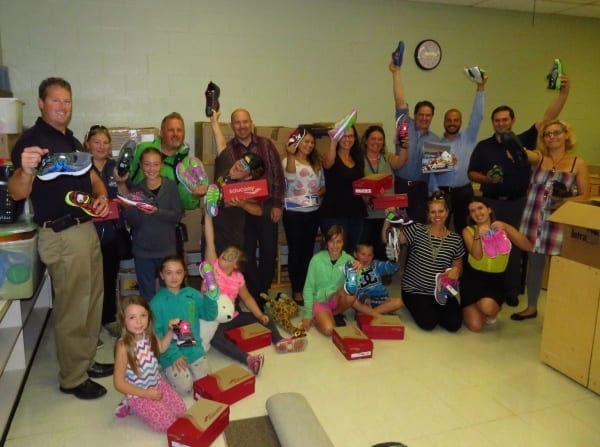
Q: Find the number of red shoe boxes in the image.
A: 9